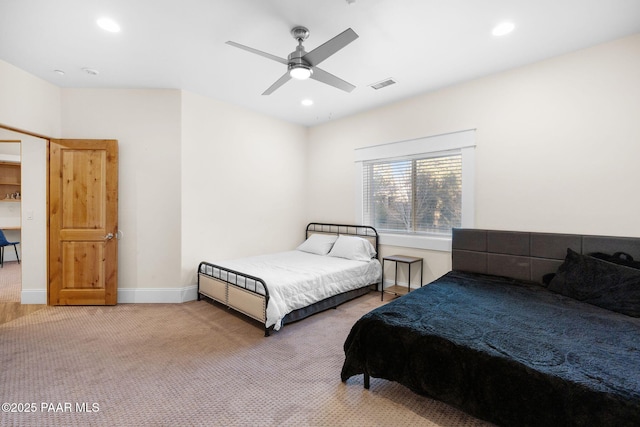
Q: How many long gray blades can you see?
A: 4